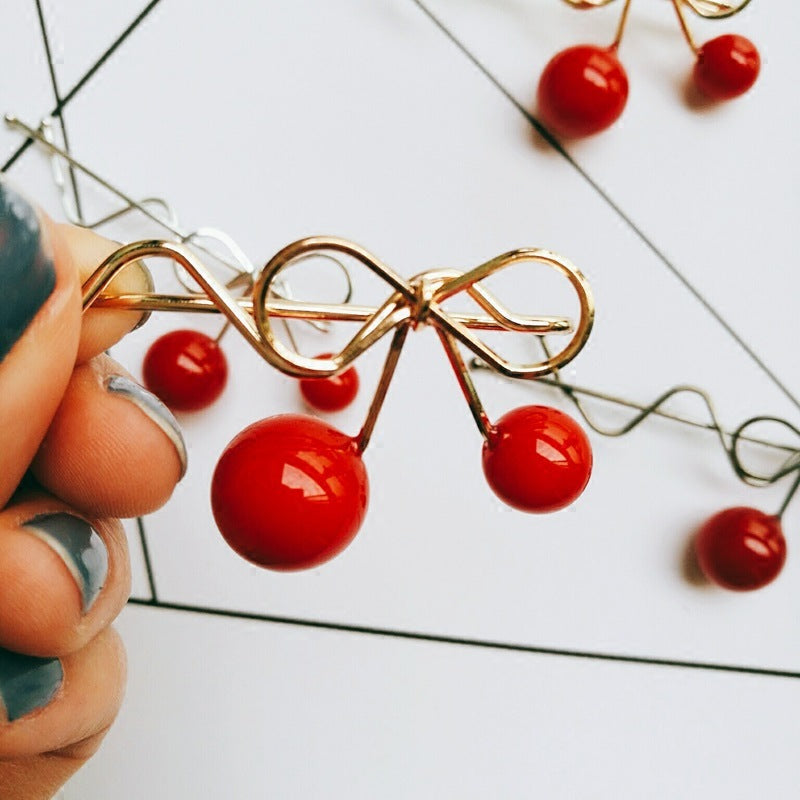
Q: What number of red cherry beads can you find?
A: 7